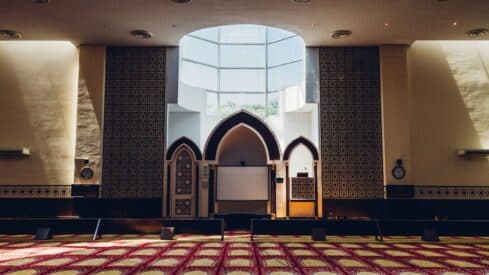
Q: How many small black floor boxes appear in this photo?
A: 4